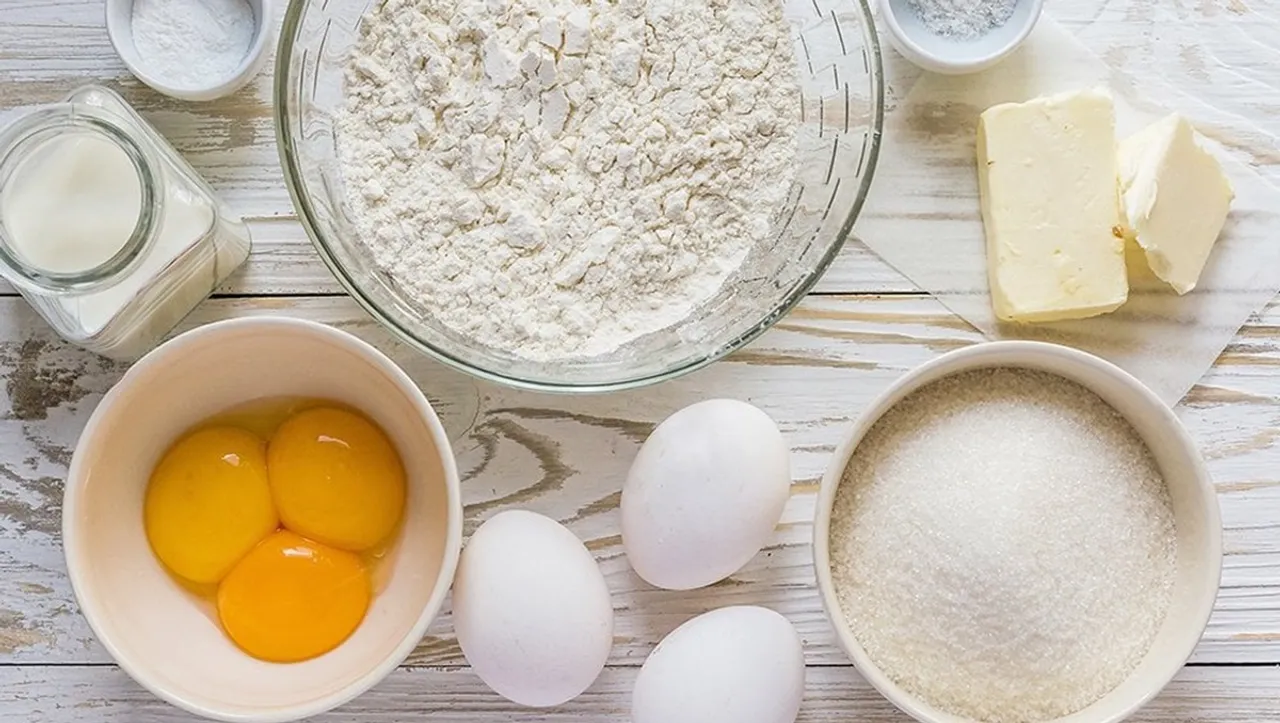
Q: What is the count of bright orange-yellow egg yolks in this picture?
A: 3